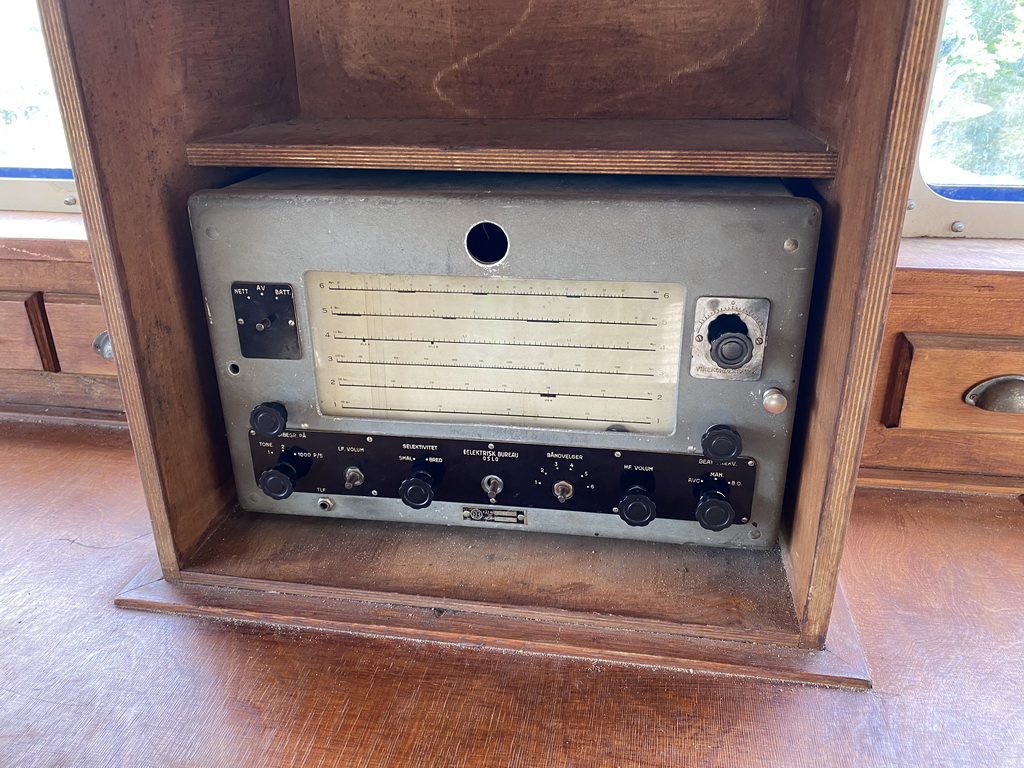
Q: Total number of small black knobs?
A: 7